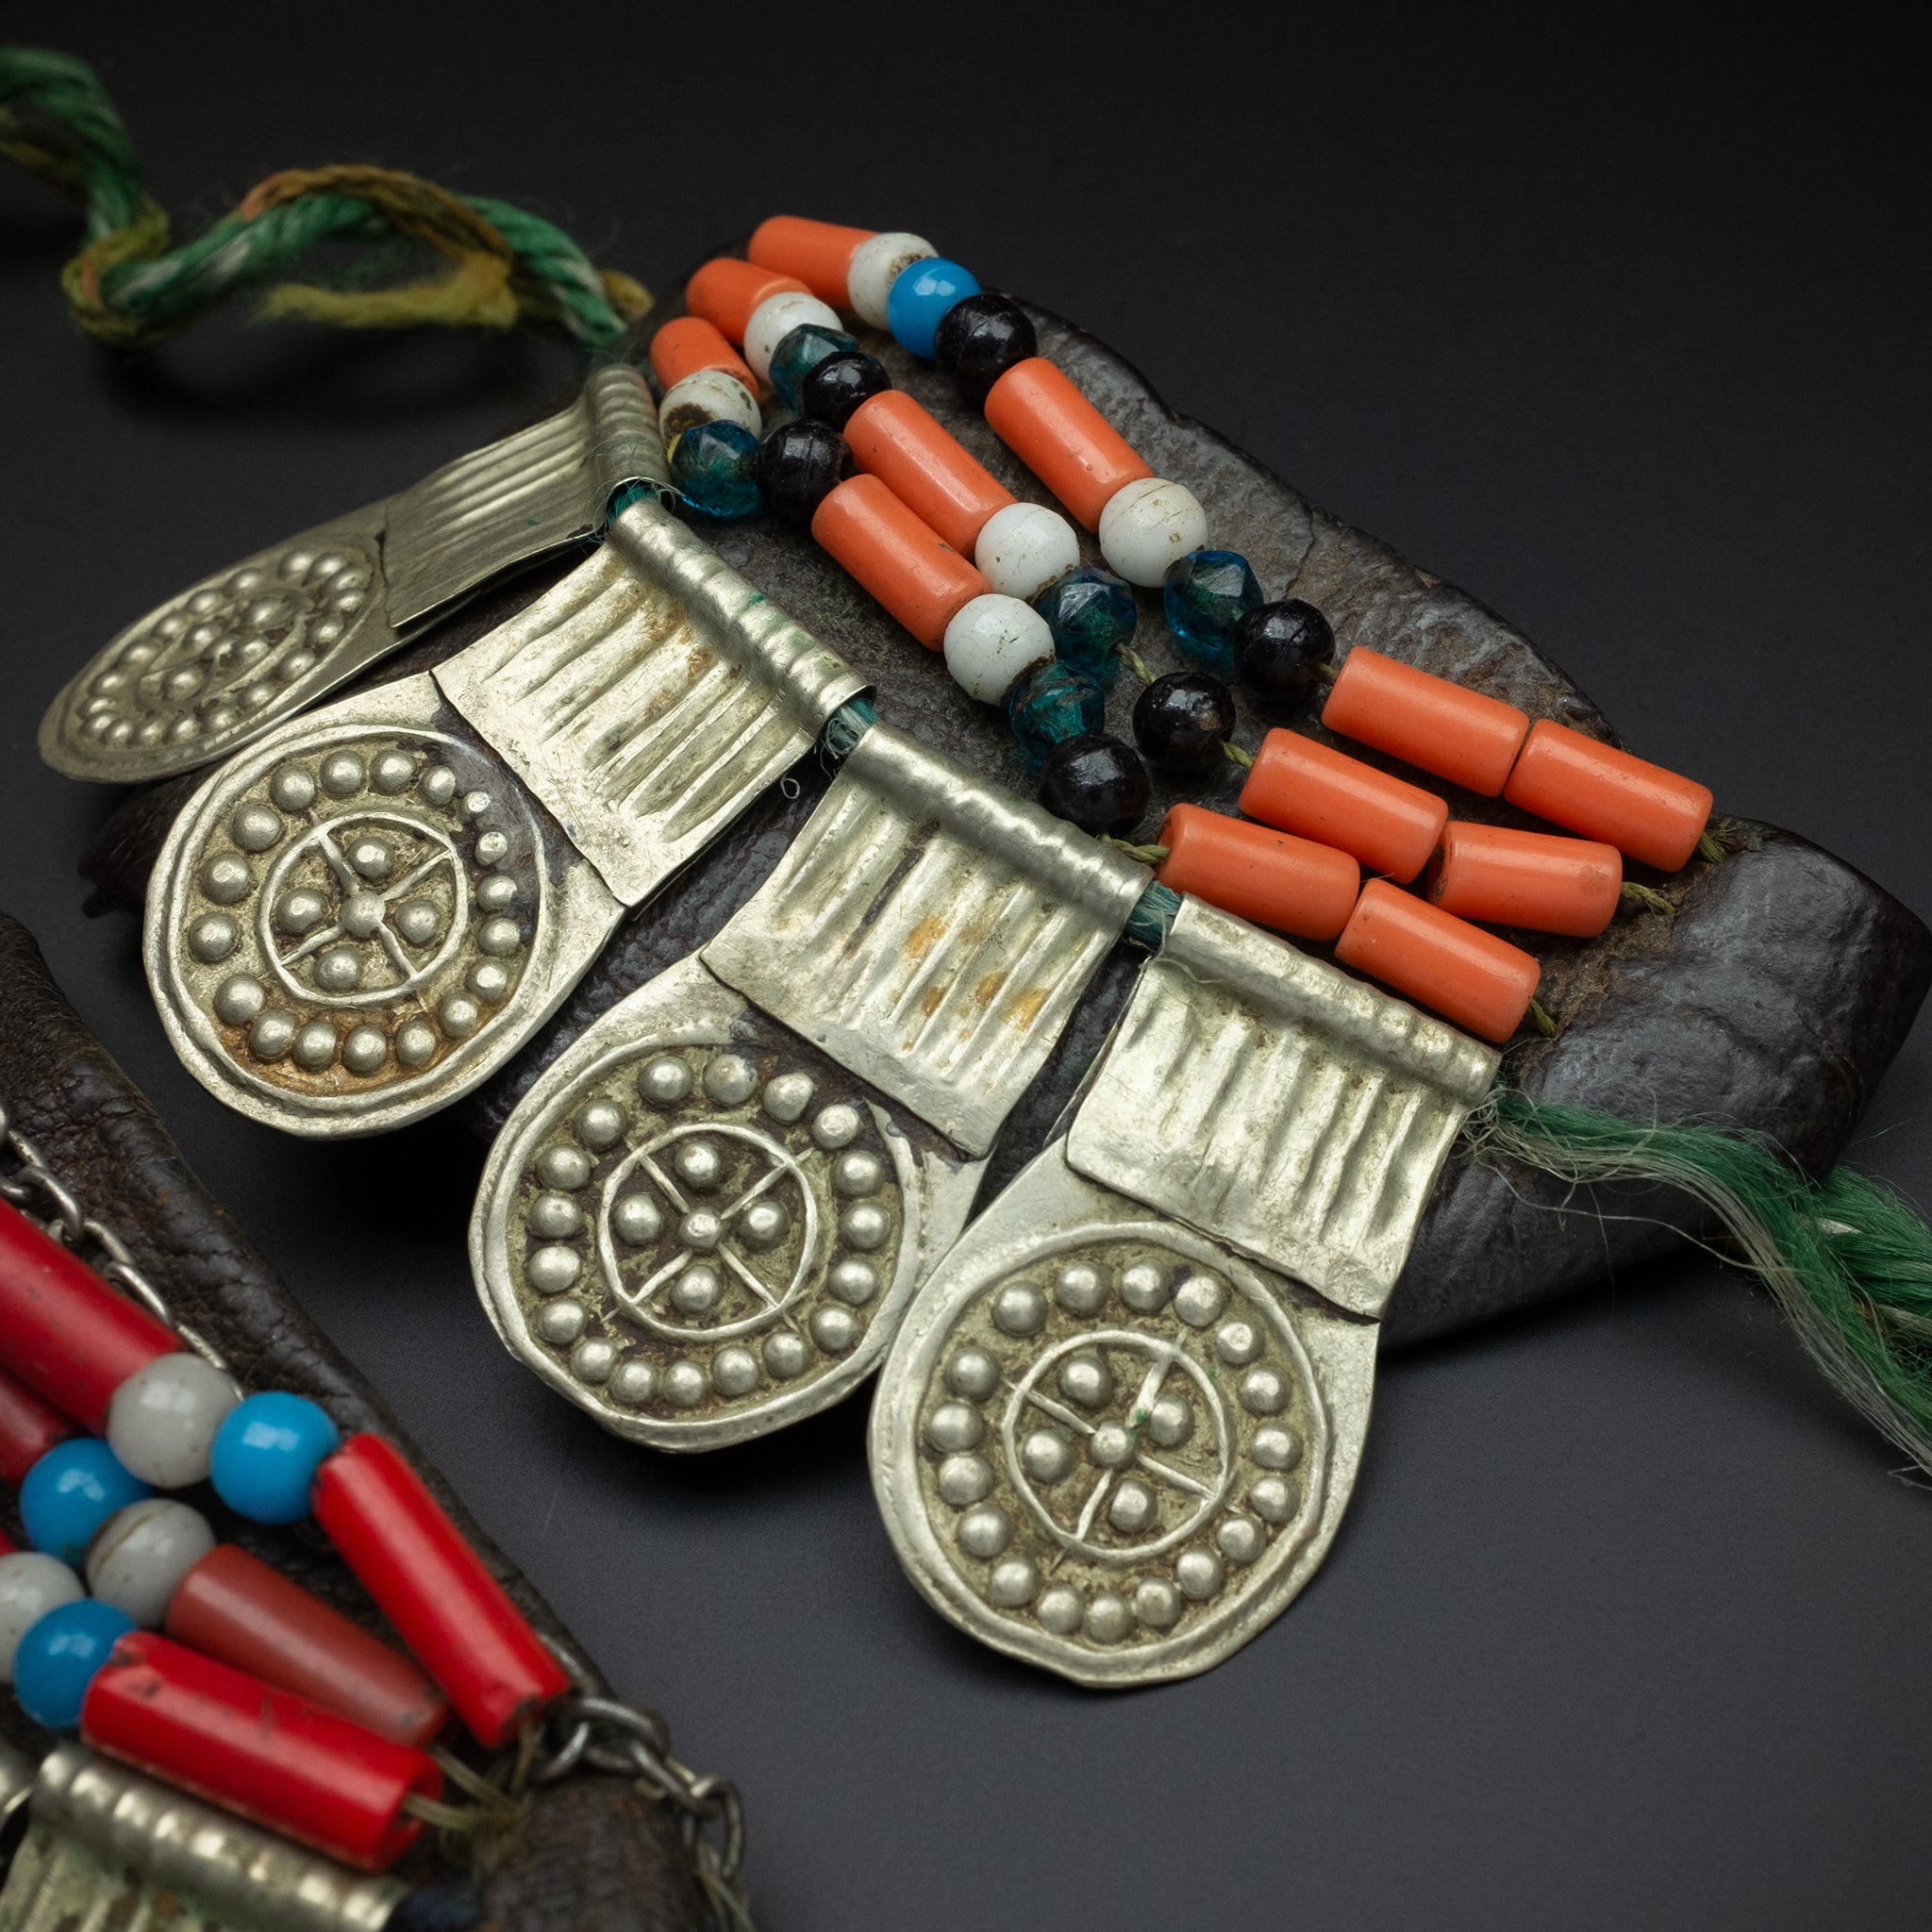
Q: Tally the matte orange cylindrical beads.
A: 12